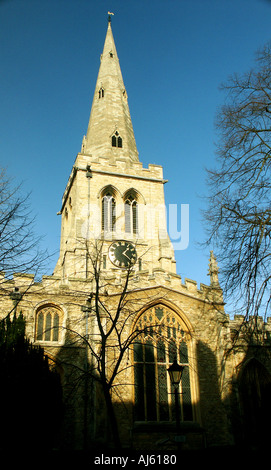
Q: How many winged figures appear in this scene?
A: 0